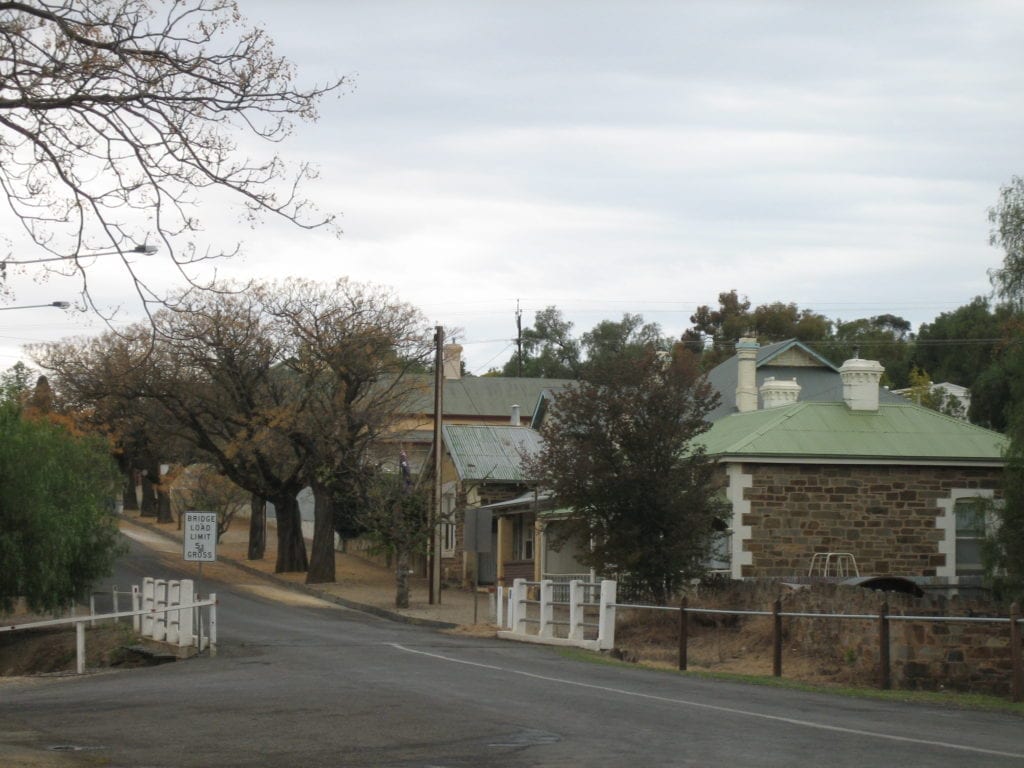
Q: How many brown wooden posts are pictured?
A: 4